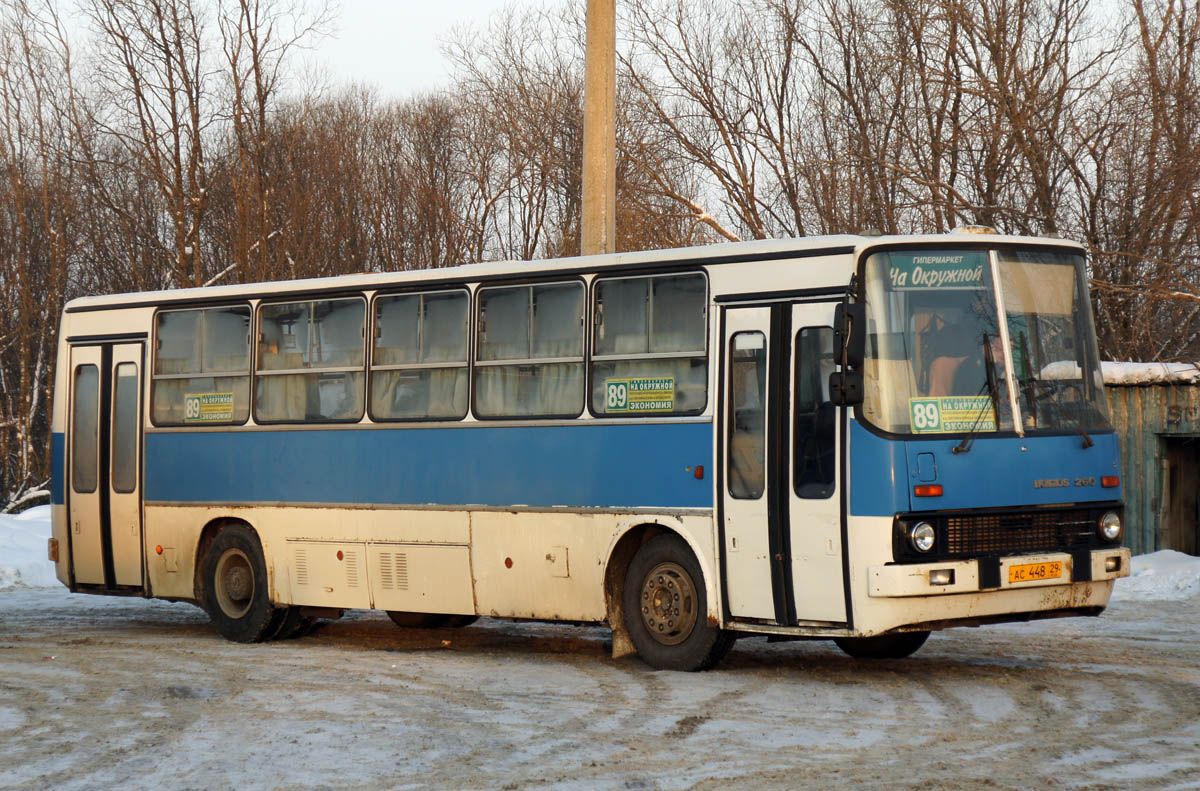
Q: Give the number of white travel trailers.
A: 0